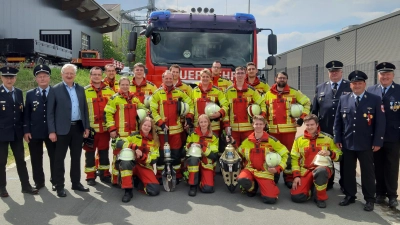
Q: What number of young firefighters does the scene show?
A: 15